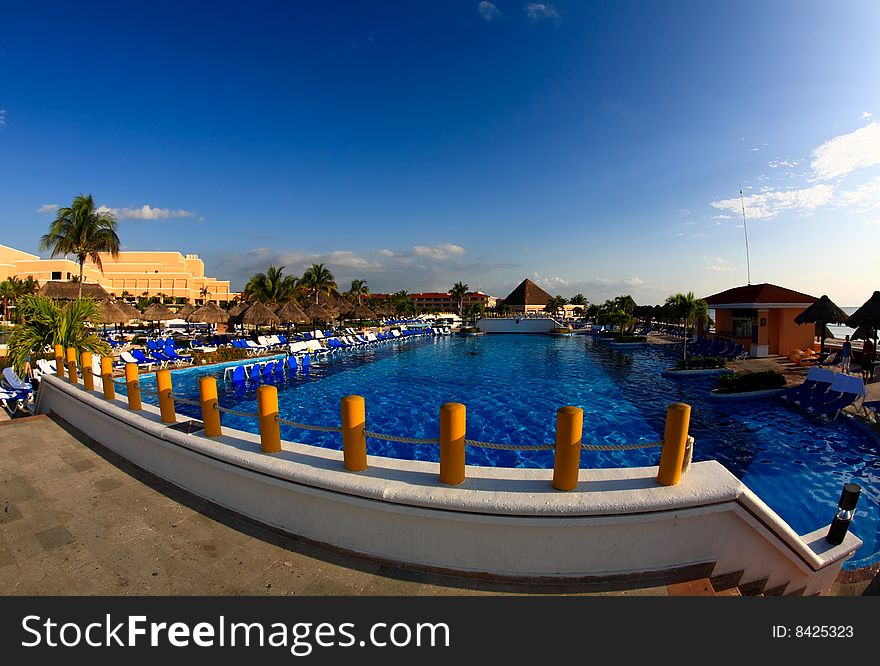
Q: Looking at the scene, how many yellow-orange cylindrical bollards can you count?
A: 12